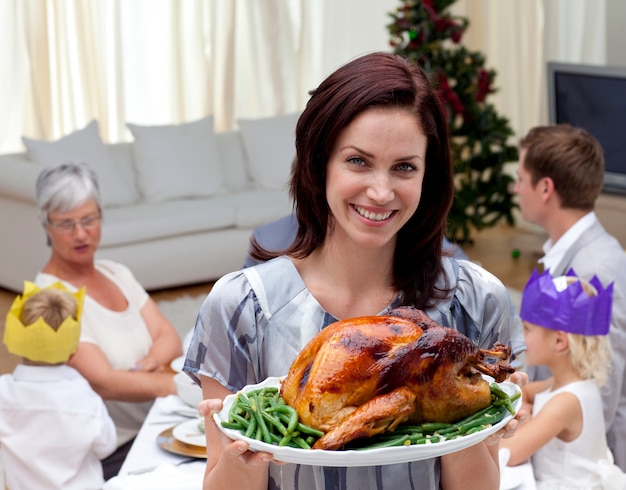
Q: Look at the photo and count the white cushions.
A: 3